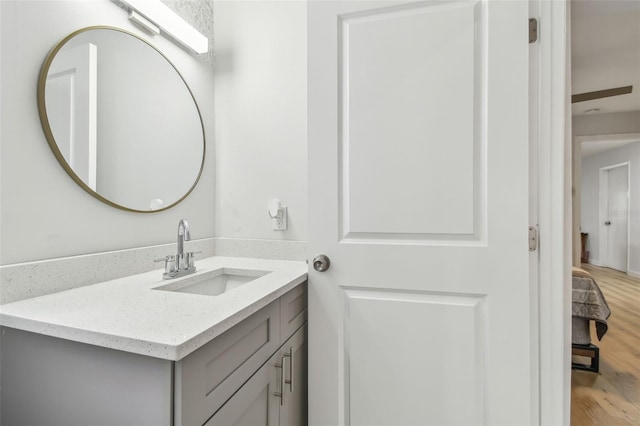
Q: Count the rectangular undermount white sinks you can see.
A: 1